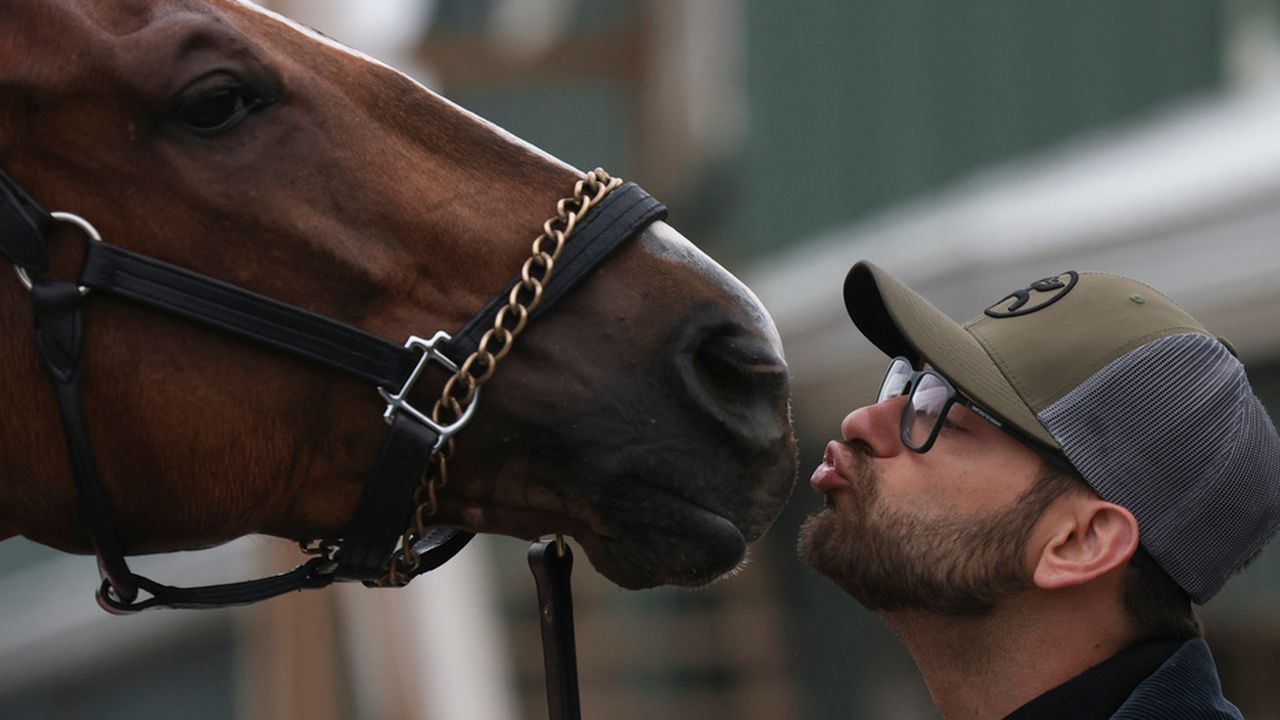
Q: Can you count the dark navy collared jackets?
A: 1